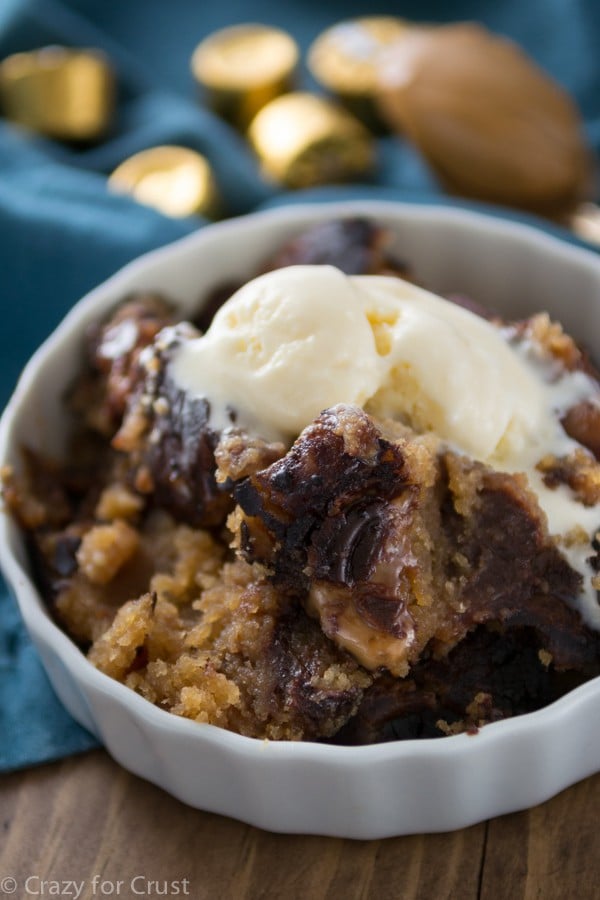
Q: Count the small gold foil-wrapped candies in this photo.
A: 5